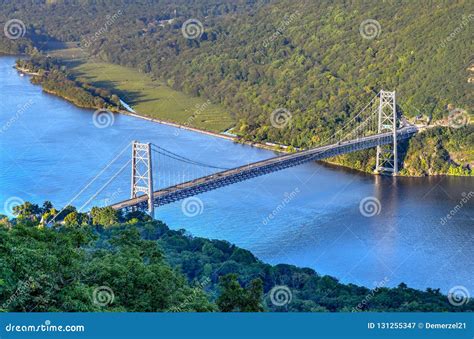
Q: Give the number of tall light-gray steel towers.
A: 2